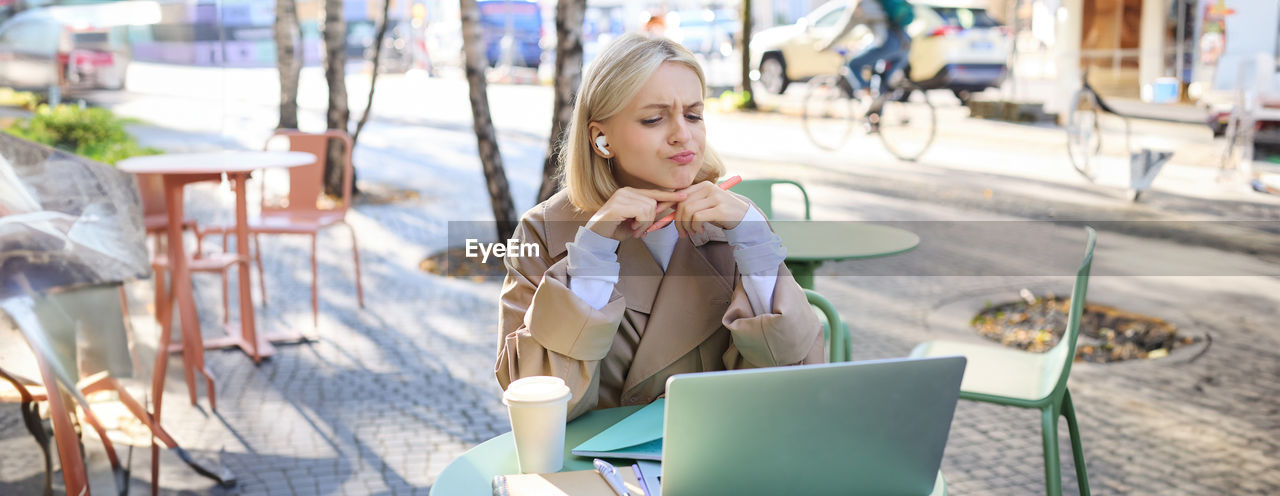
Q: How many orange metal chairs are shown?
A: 2